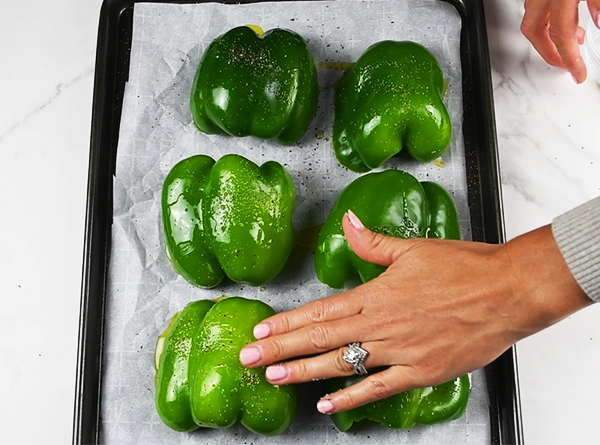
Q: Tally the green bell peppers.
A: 6